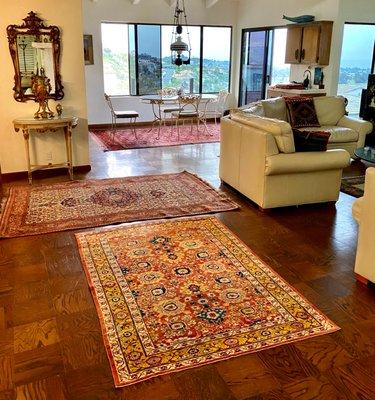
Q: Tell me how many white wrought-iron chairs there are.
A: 4